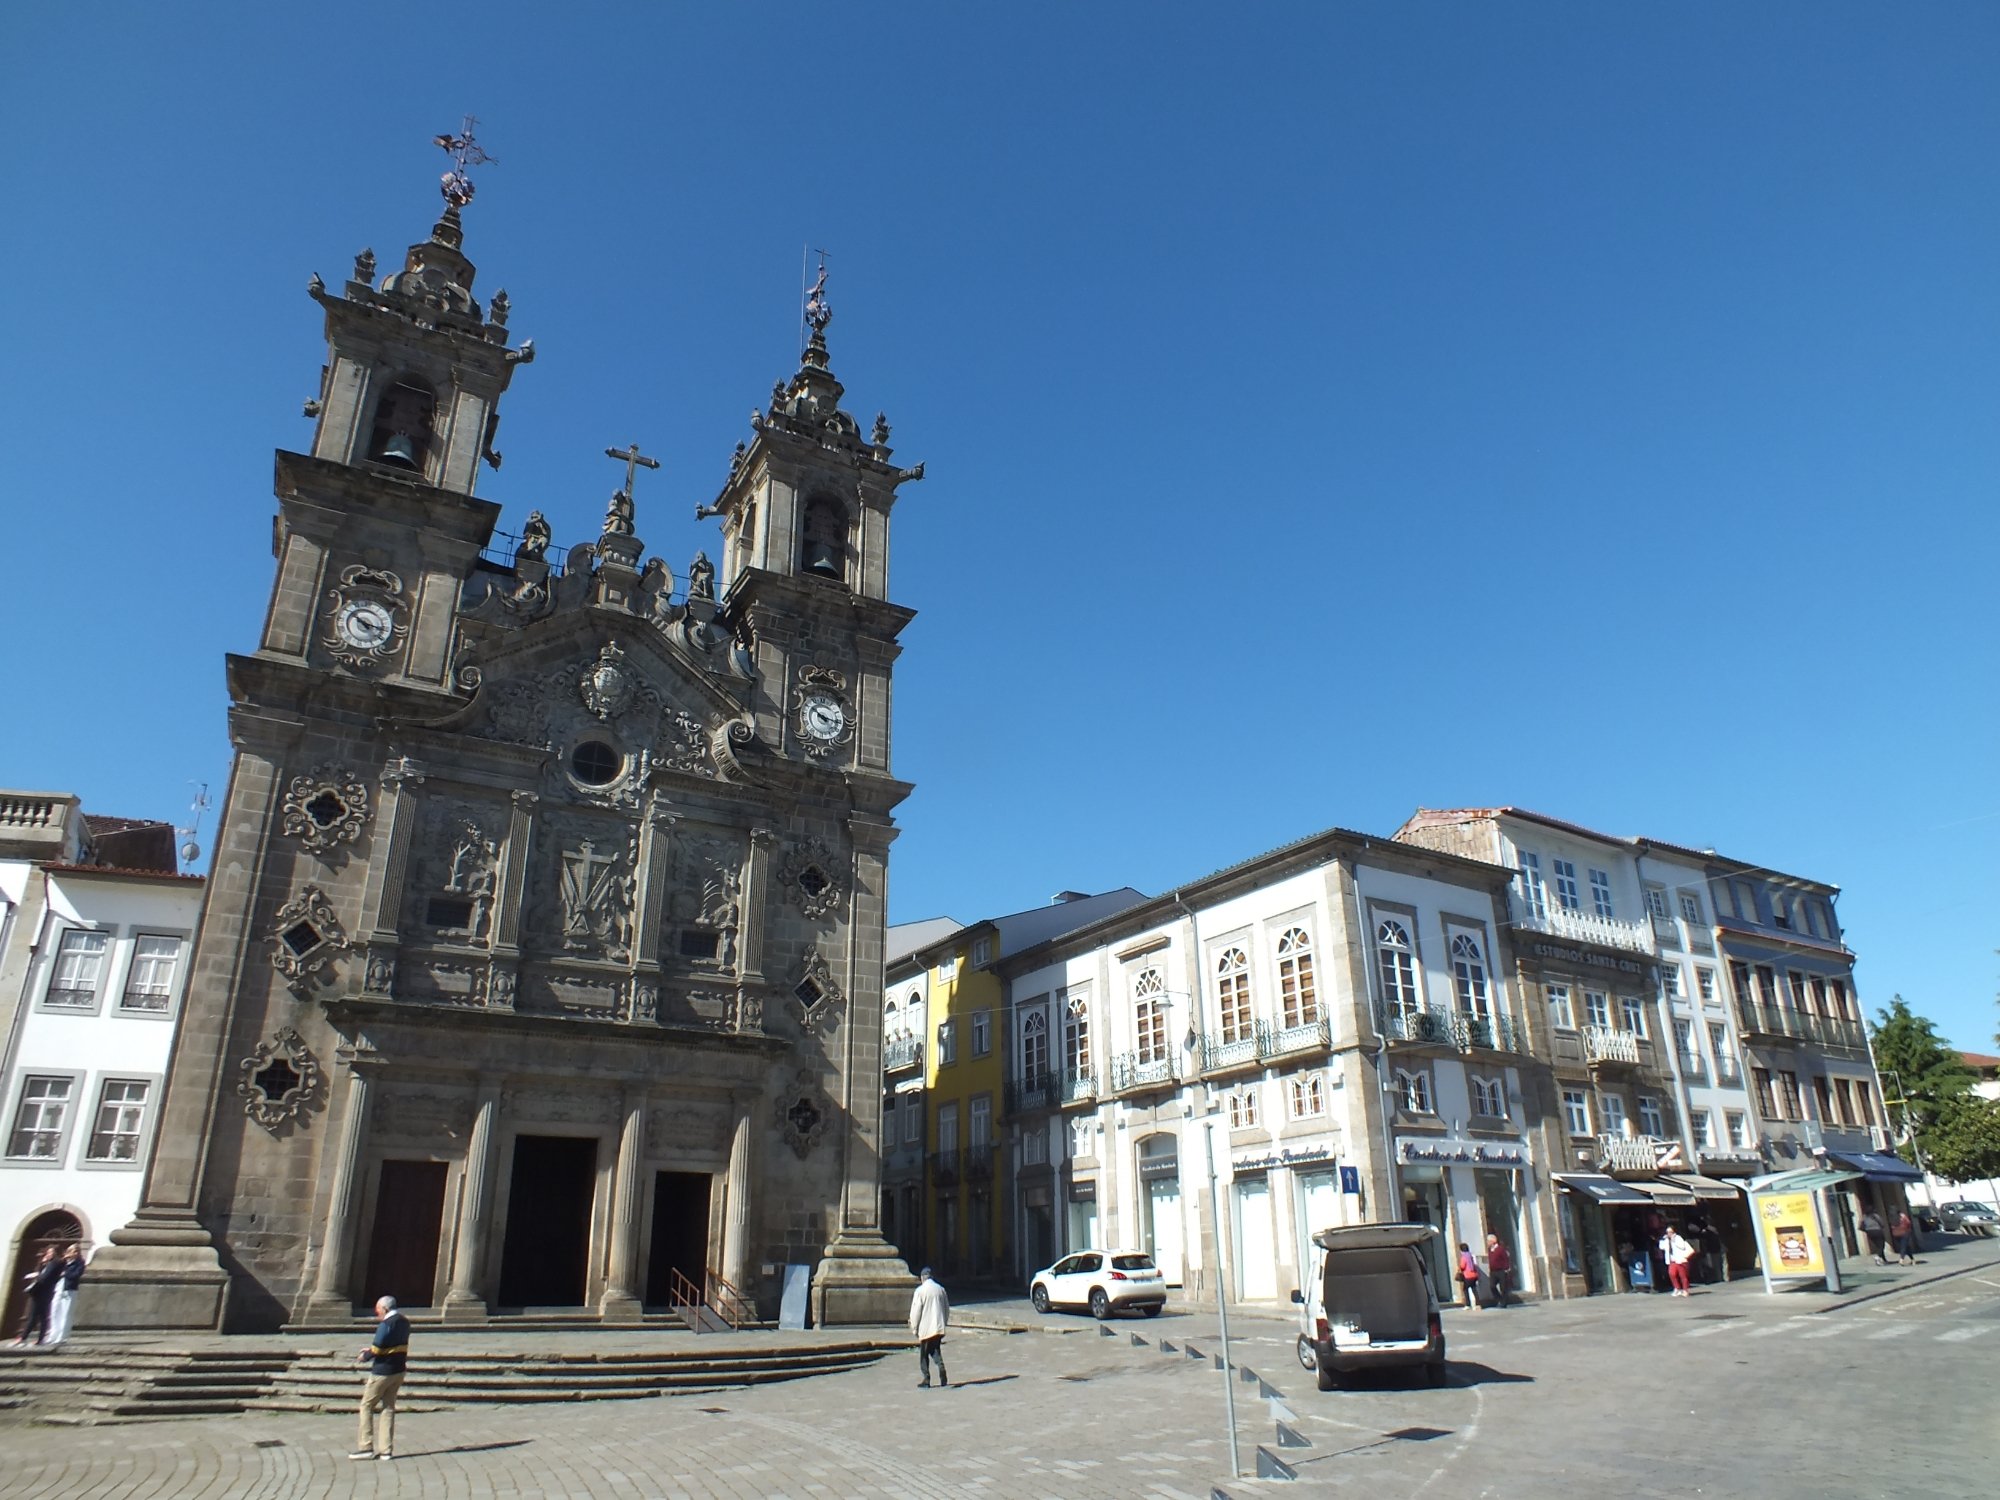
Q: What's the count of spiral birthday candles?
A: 0